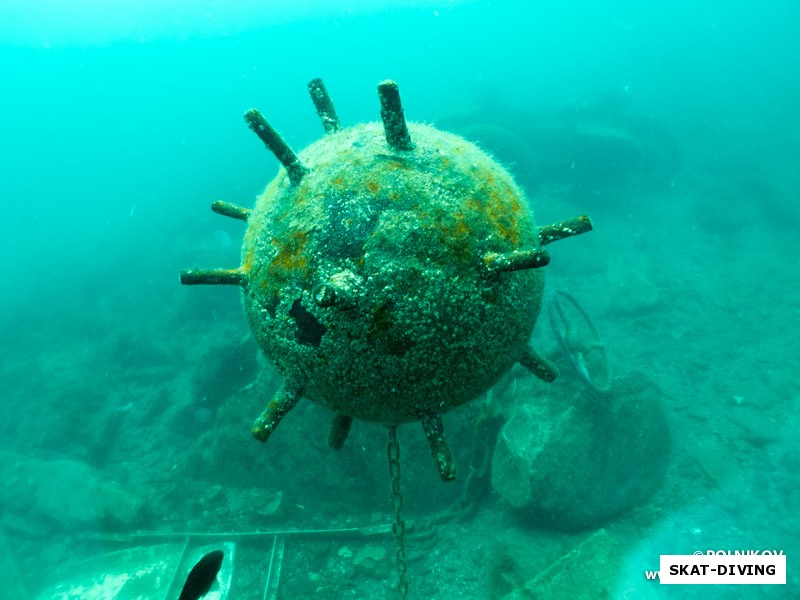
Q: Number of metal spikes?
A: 12